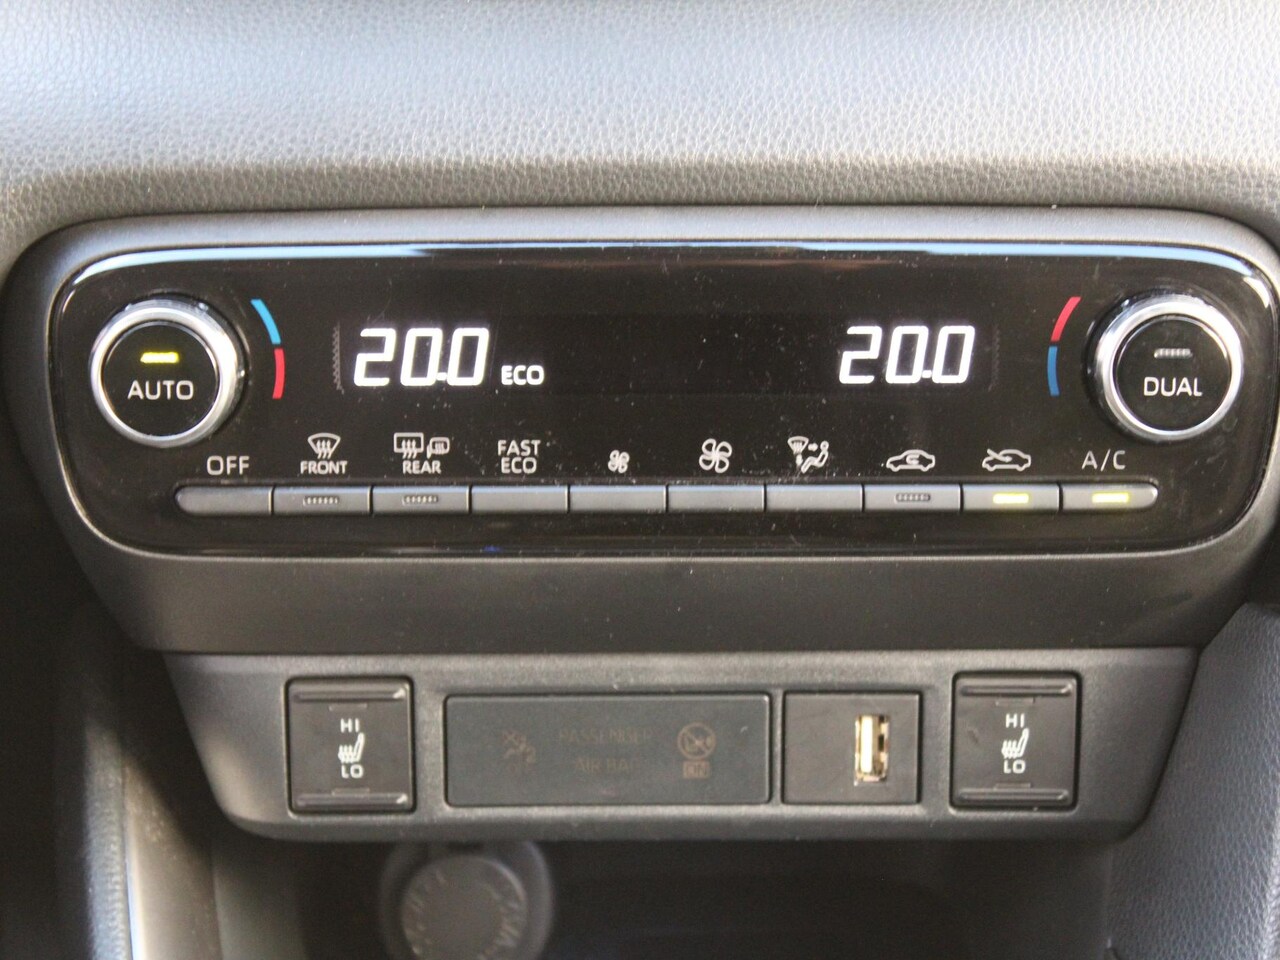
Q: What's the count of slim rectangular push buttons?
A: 10